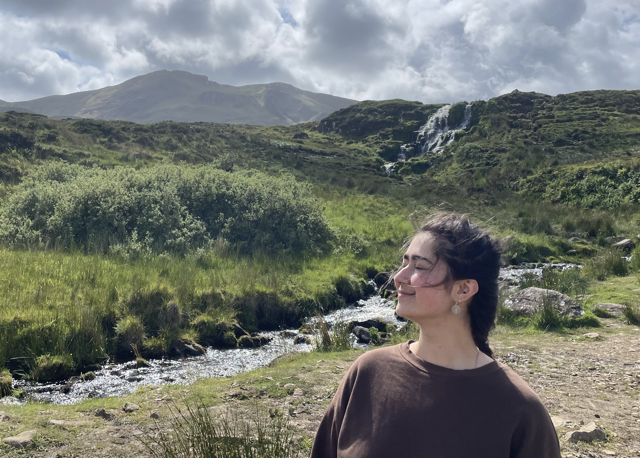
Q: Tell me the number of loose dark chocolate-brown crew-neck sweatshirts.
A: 1